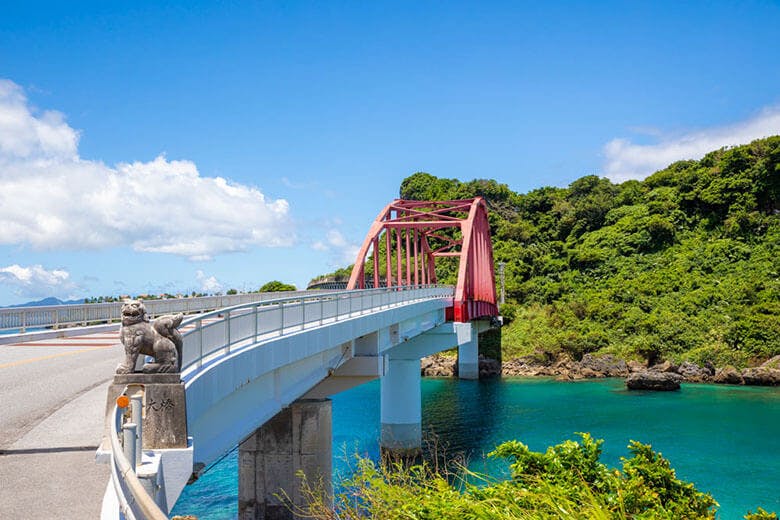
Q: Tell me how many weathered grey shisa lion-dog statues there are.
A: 1